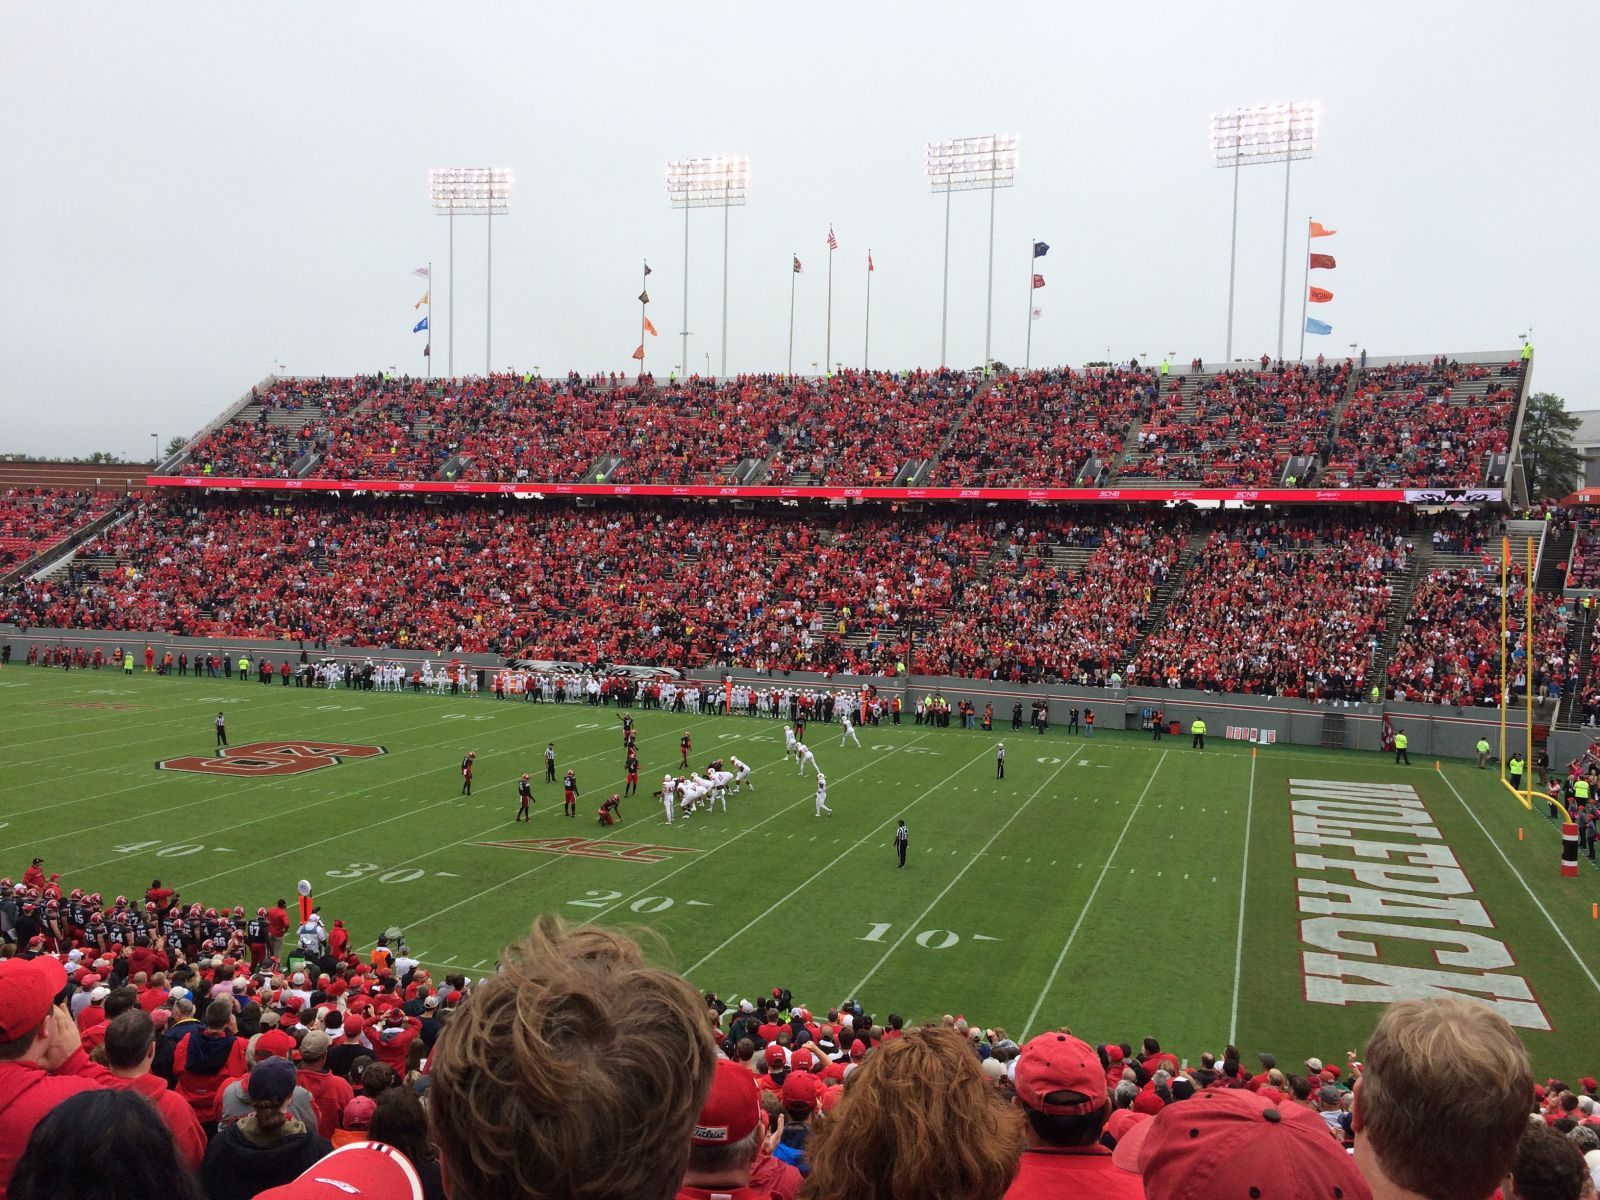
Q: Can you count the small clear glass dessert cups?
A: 0